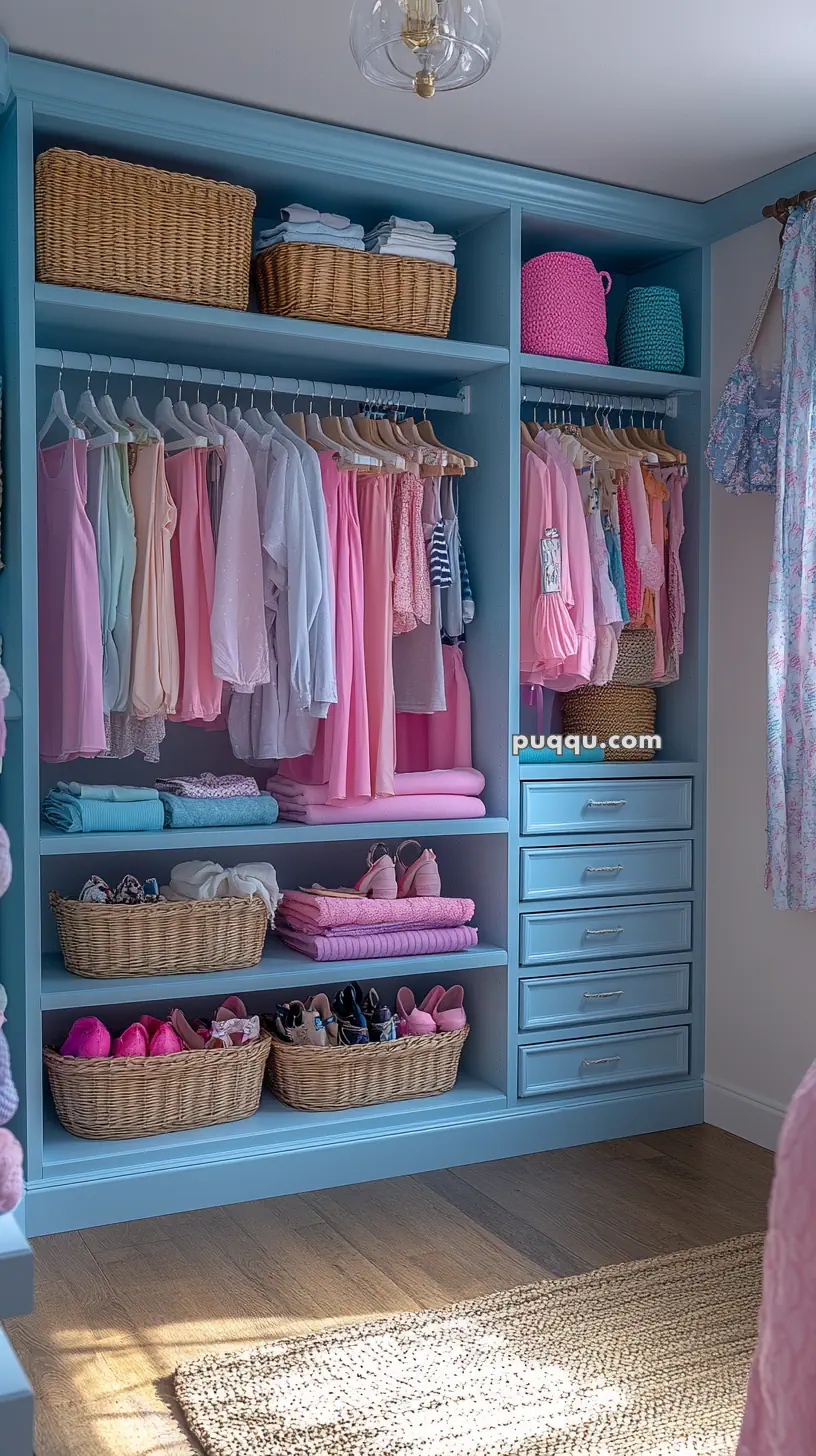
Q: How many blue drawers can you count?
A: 5